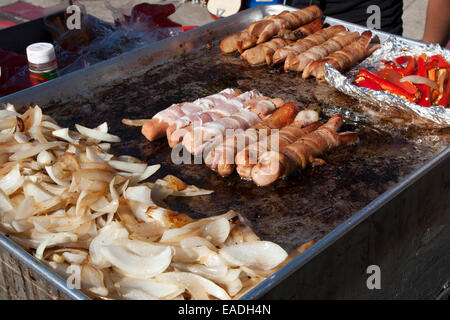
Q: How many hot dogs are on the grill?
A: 12